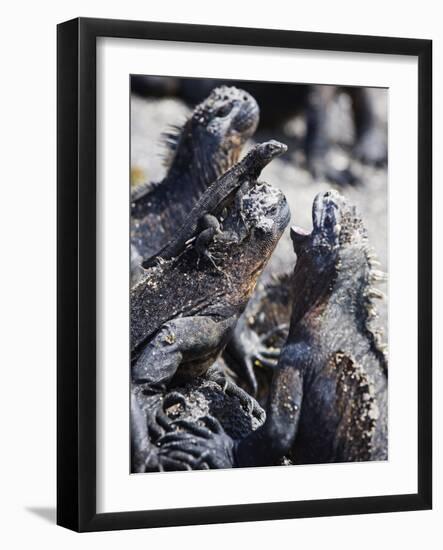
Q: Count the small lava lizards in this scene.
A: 1